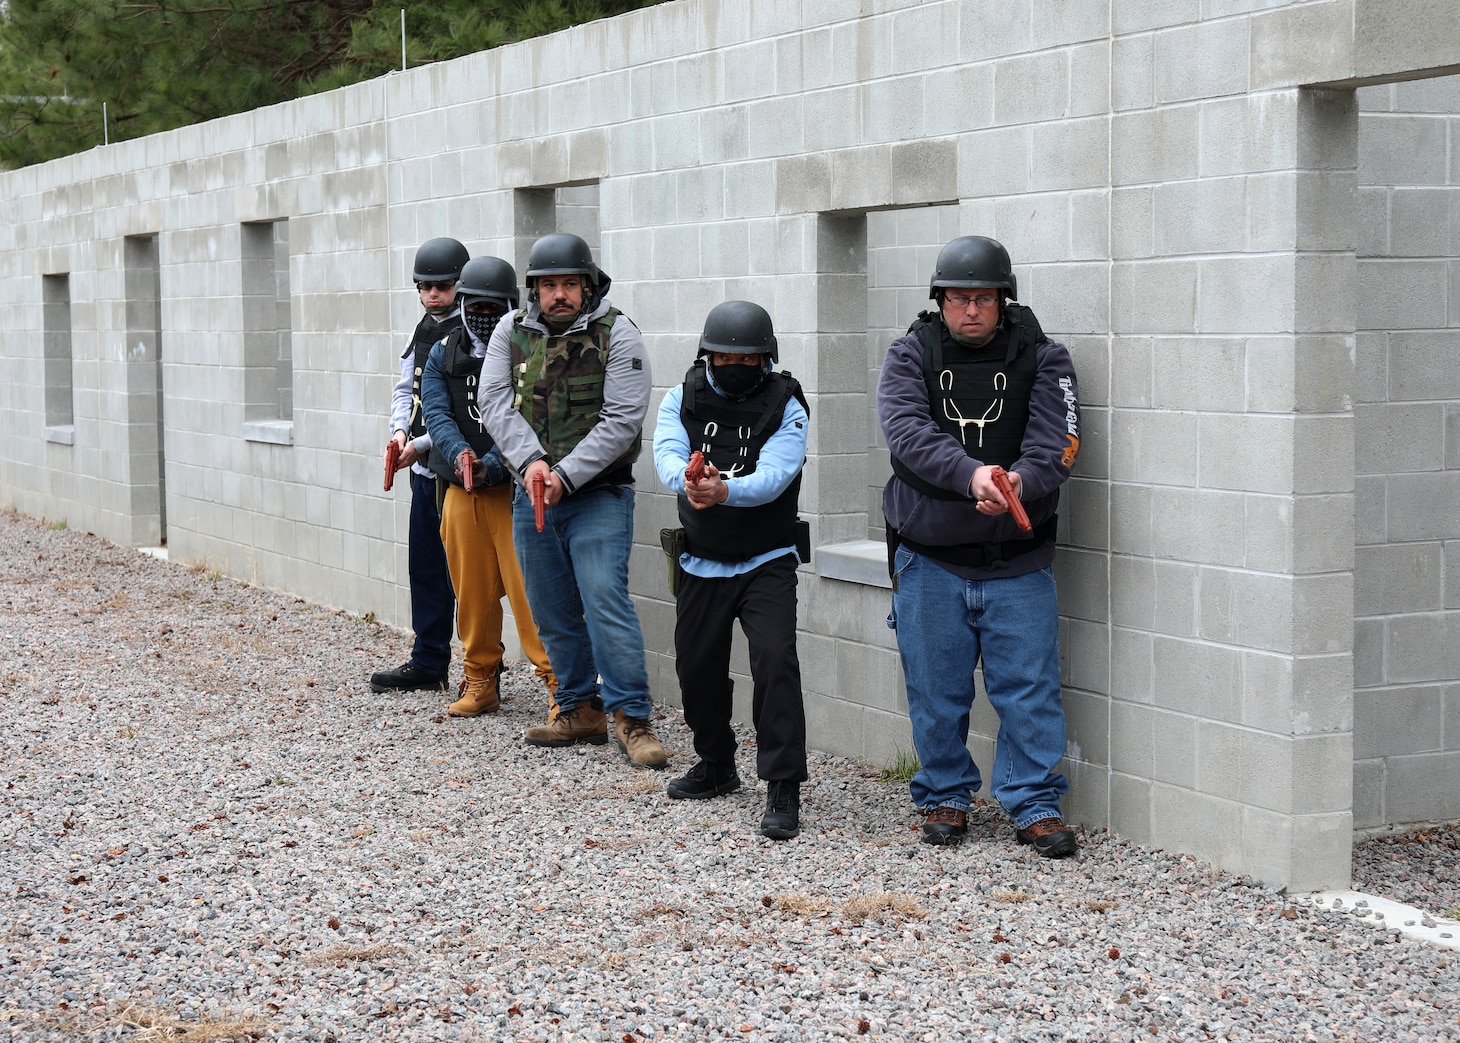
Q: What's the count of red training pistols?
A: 5